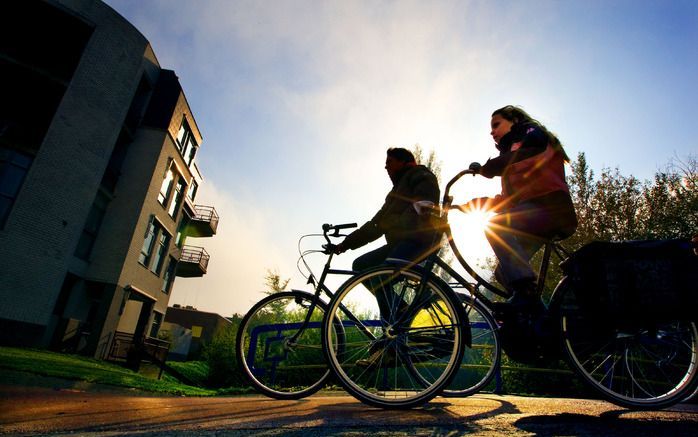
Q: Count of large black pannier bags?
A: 1